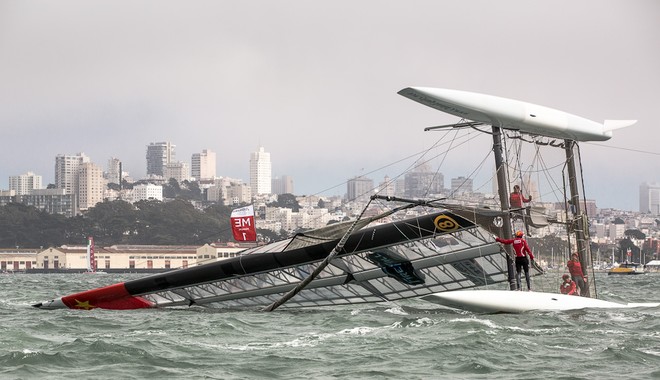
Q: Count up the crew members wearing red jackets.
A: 4